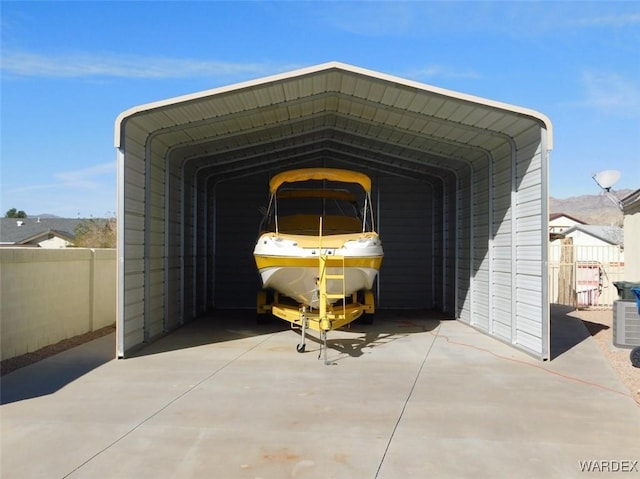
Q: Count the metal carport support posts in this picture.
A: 14